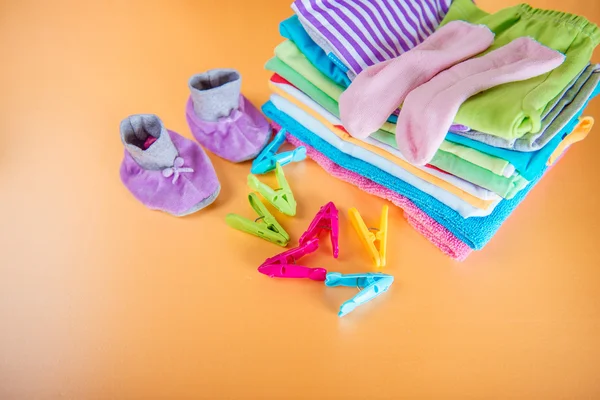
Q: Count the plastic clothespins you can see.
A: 7